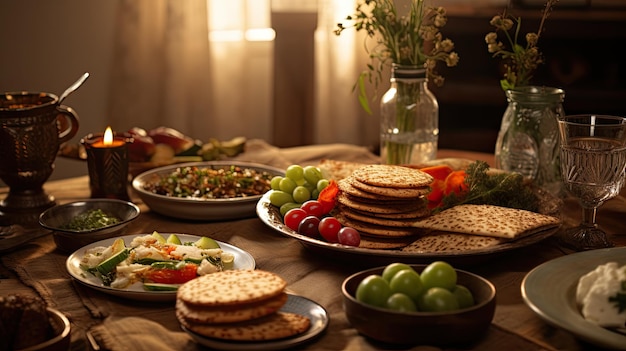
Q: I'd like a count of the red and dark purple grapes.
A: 5